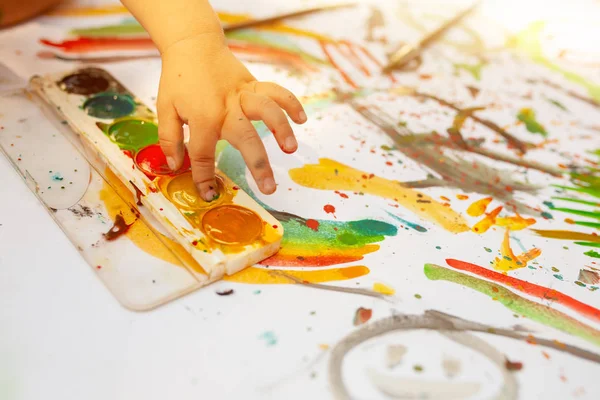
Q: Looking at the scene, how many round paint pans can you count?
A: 6